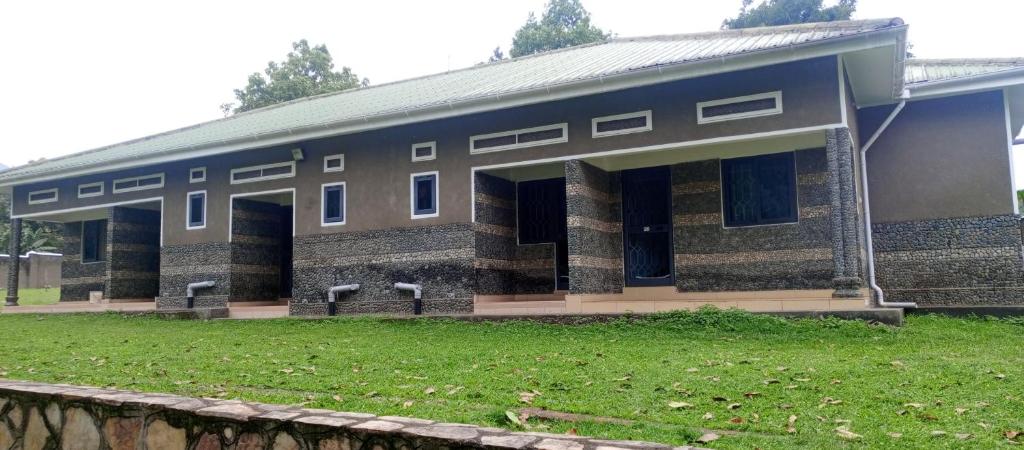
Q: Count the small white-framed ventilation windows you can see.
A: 10